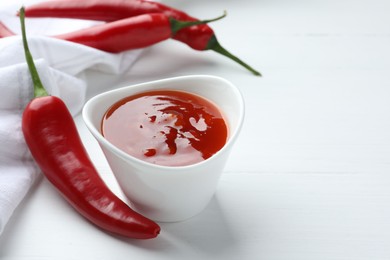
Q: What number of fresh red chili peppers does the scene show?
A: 4